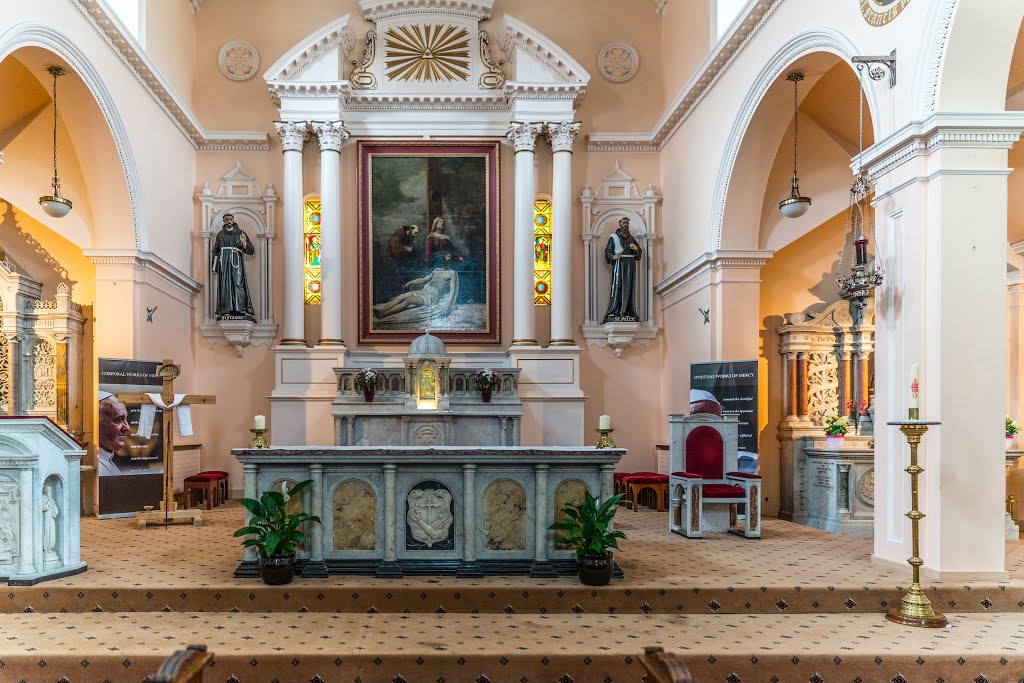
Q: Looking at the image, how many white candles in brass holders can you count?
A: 3